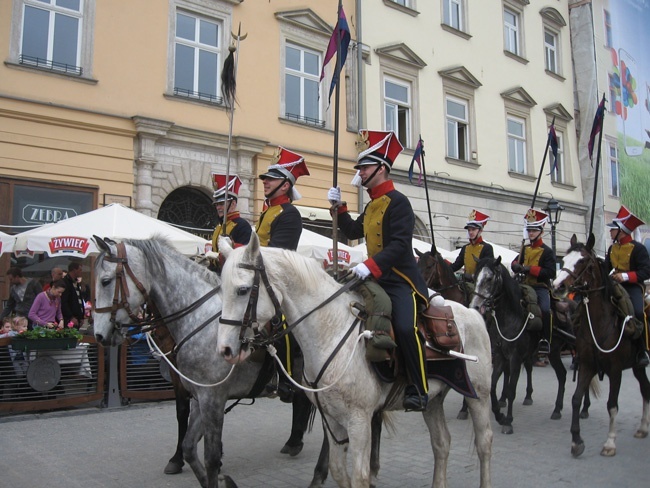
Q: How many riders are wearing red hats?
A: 6